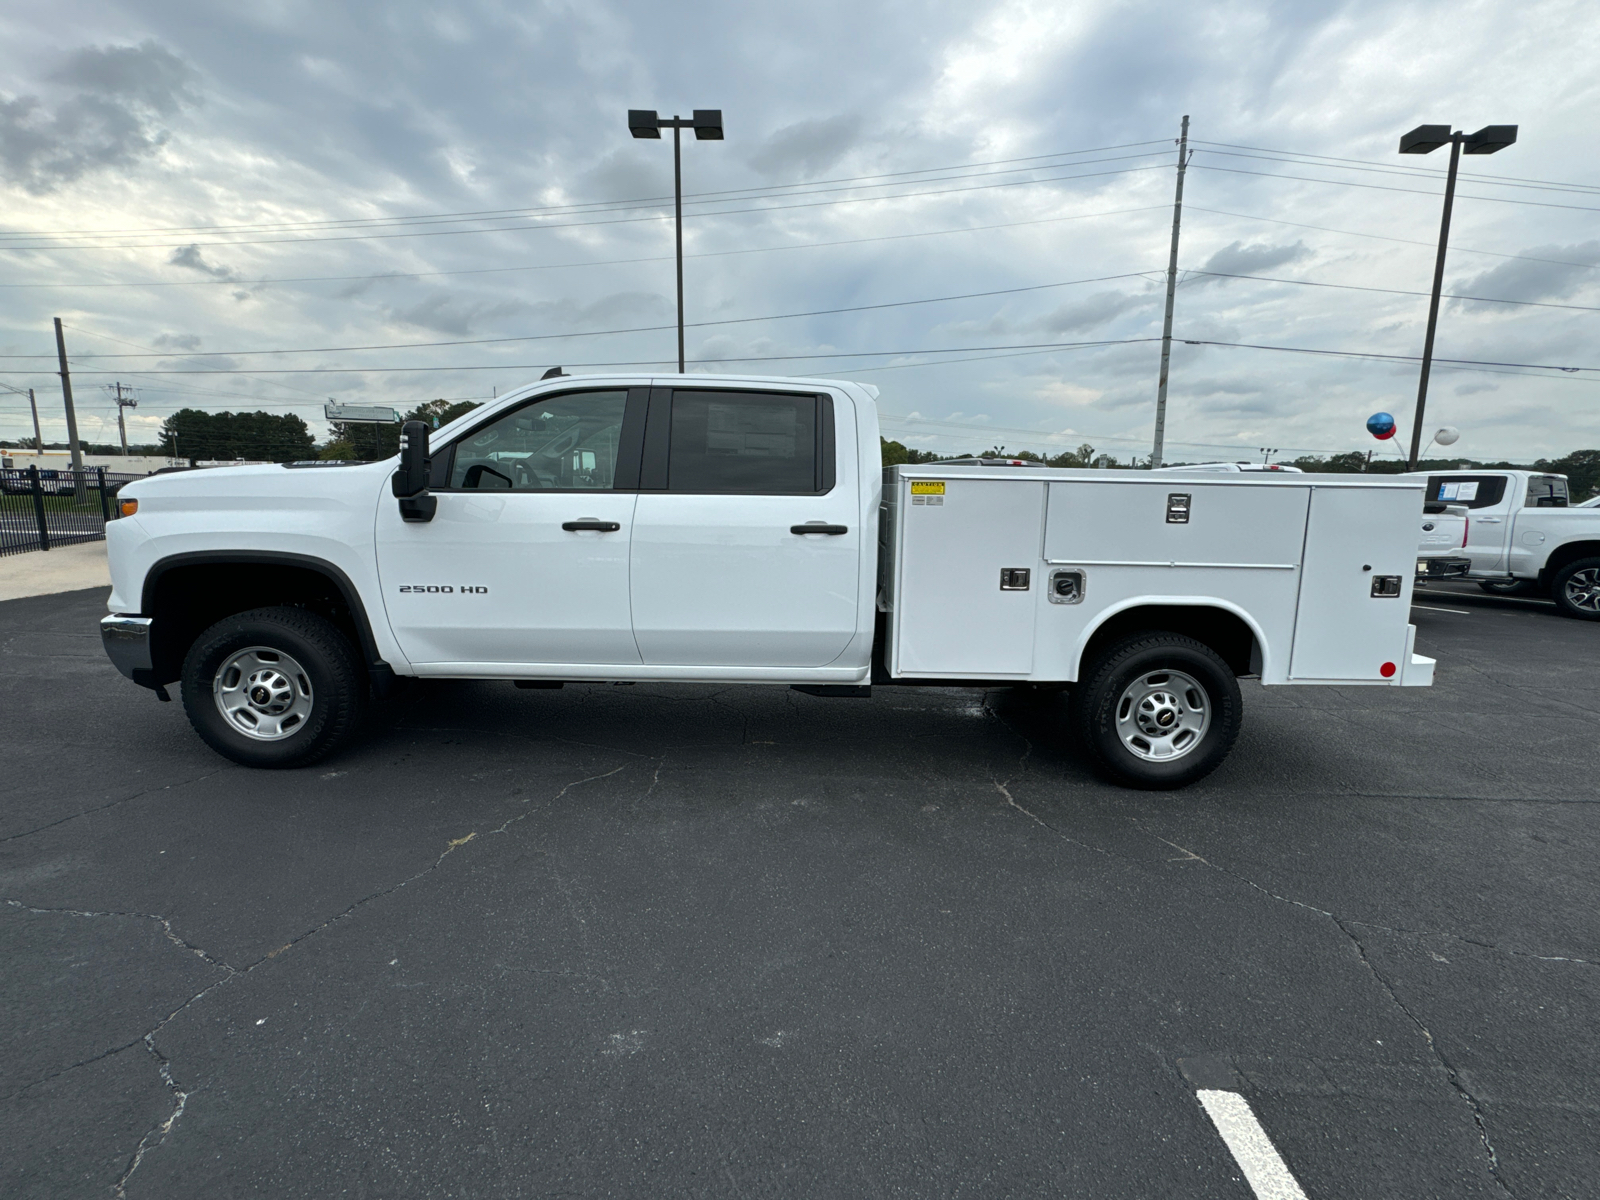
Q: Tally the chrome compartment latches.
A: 3